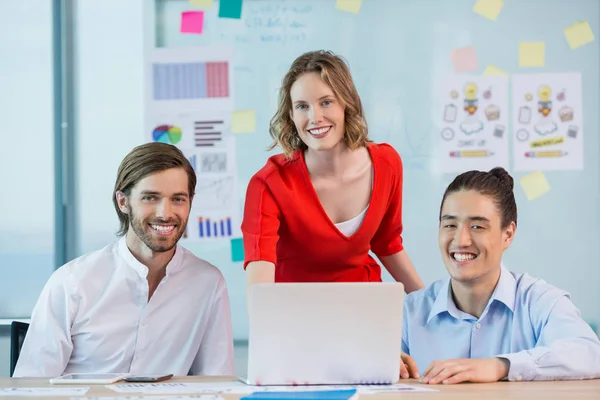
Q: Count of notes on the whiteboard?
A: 12